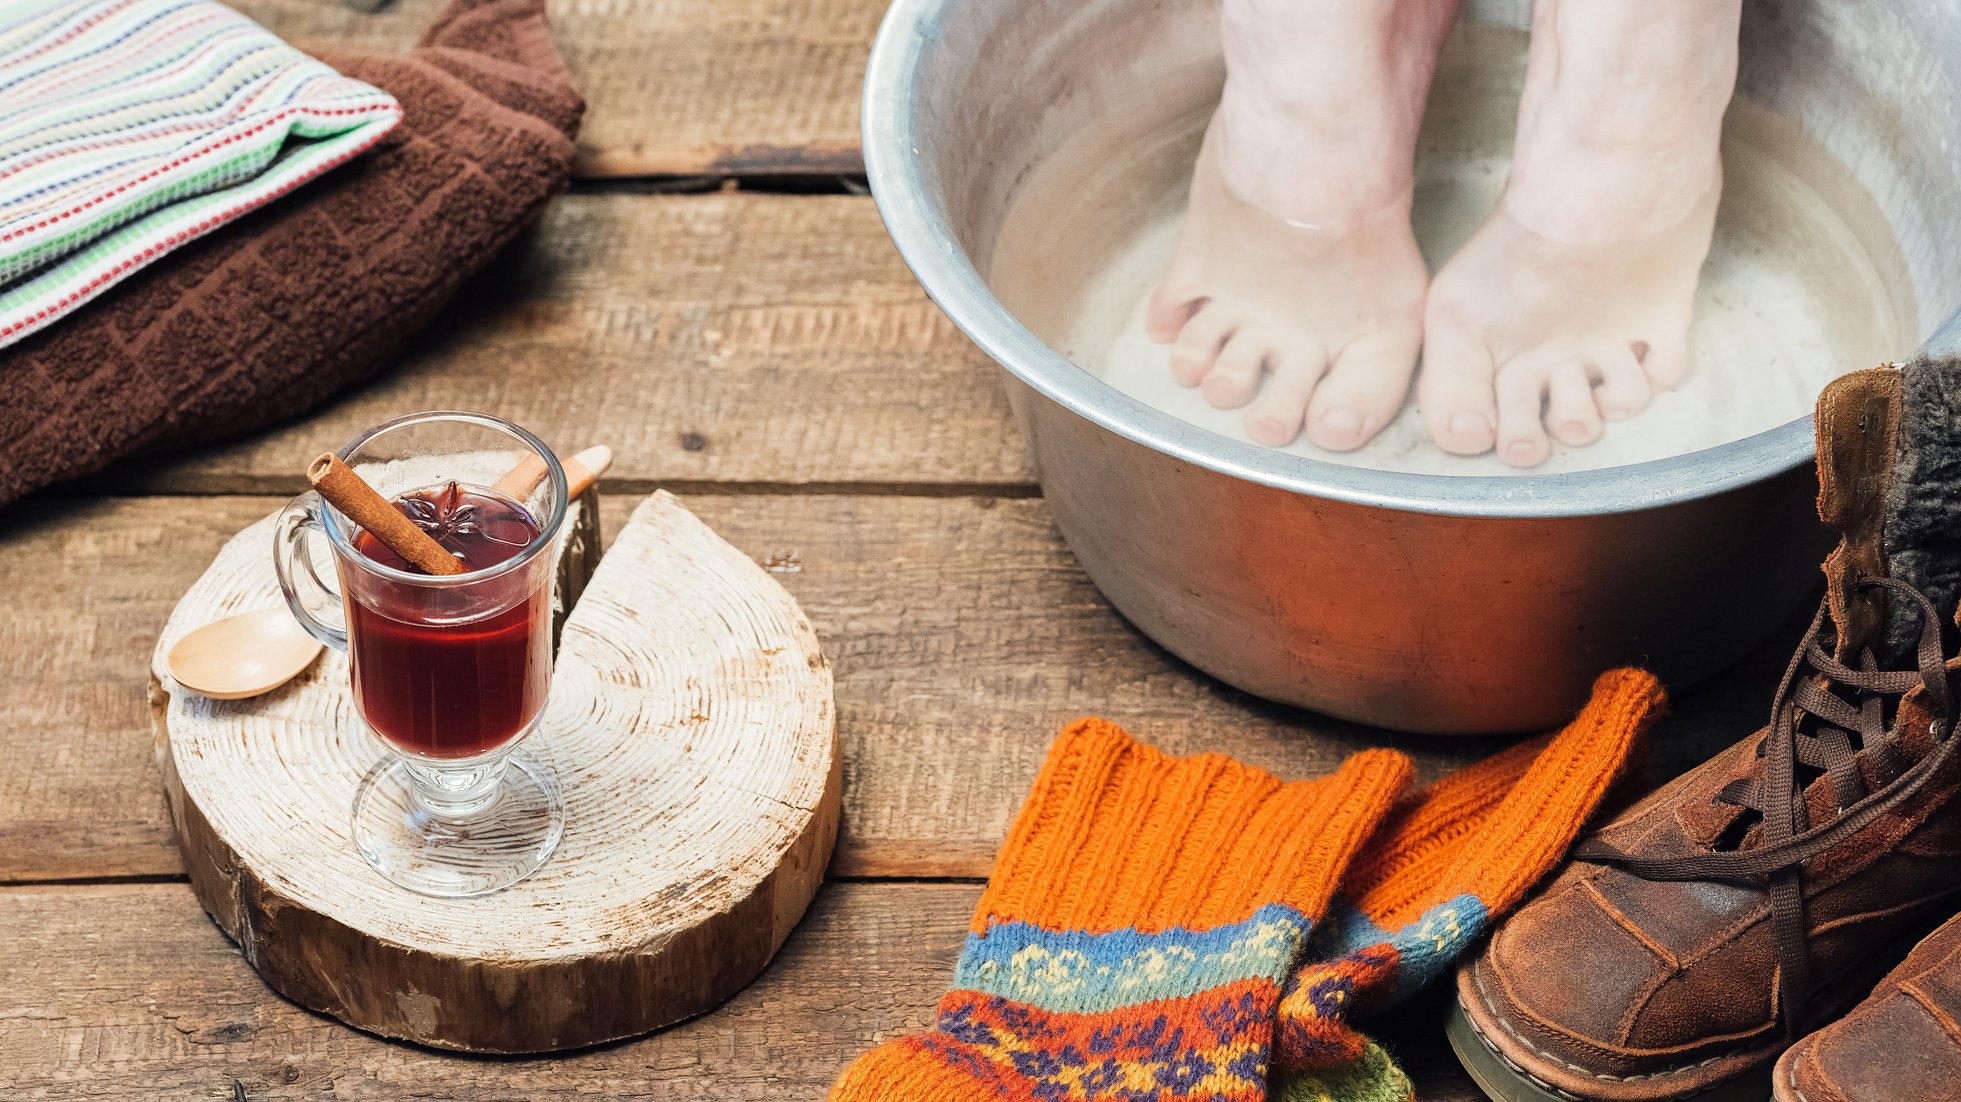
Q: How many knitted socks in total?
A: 2